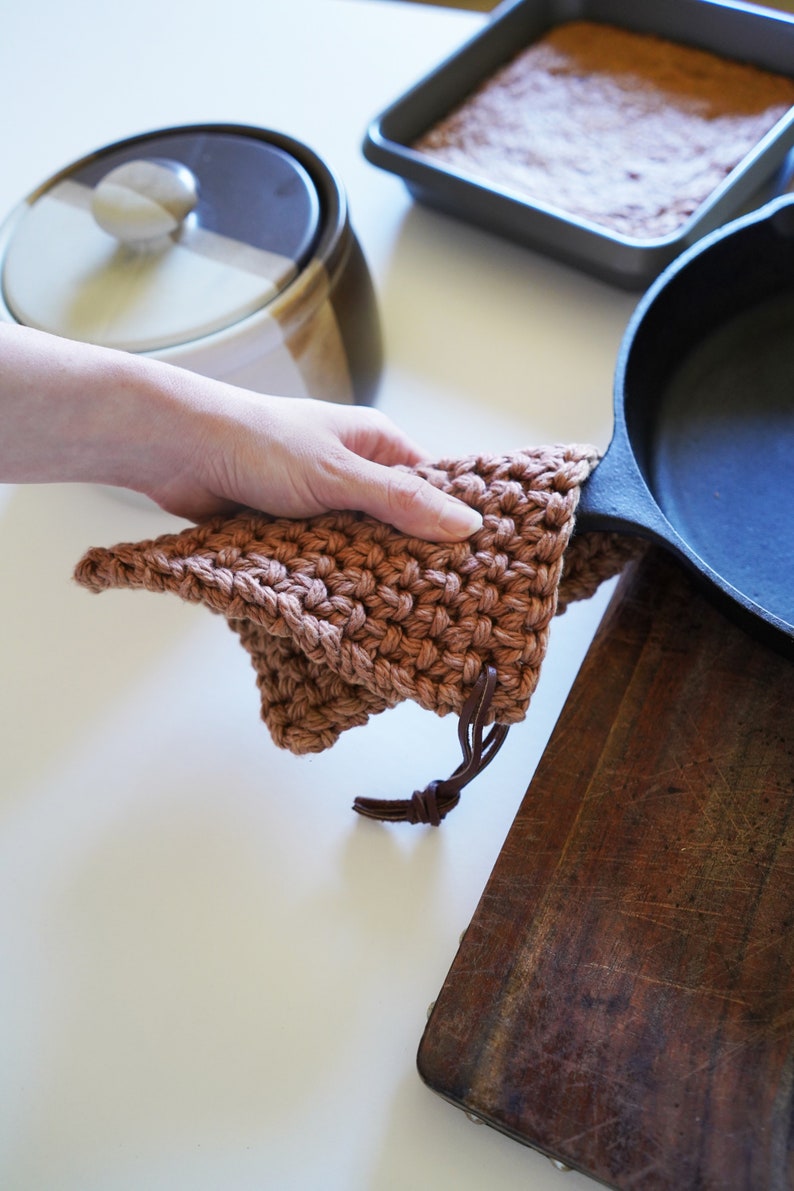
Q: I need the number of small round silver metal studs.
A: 4